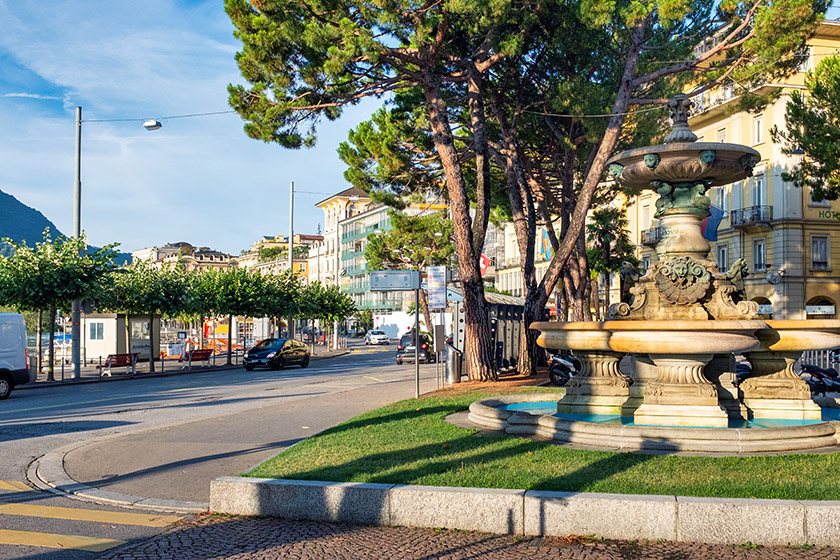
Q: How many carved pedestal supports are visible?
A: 3